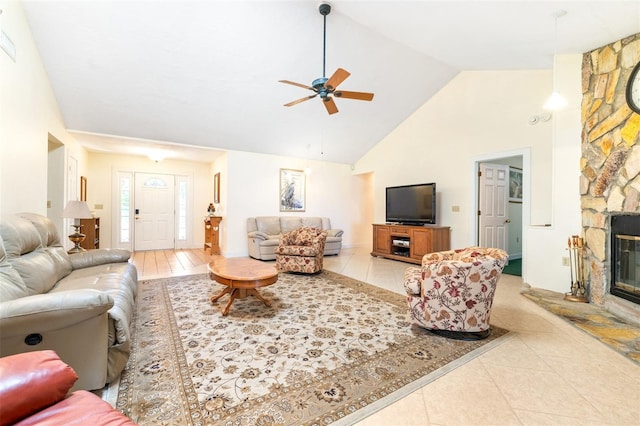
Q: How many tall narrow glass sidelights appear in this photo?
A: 2